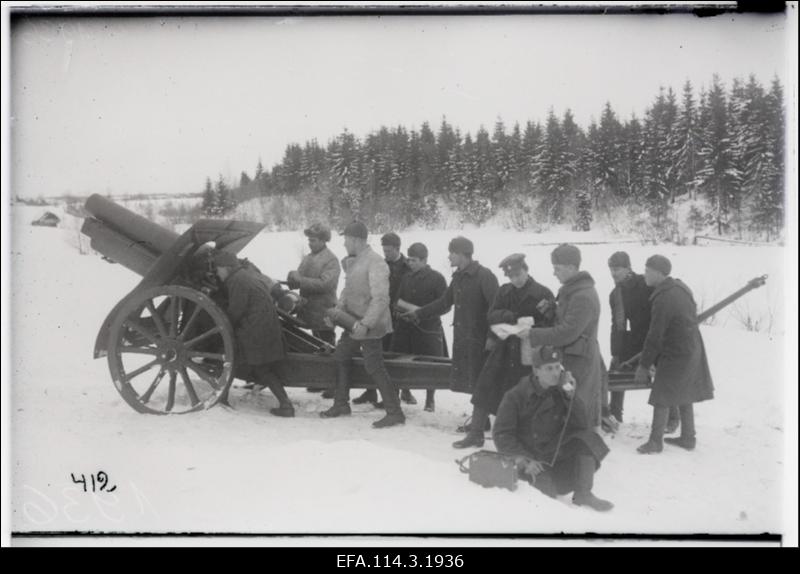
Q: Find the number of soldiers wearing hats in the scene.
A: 11